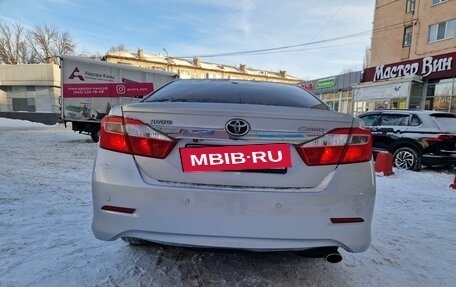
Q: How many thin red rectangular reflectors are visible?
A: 2